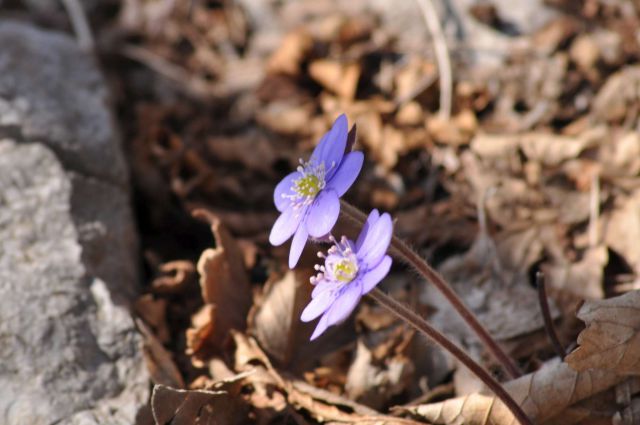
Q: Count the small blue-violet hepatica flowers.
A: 2